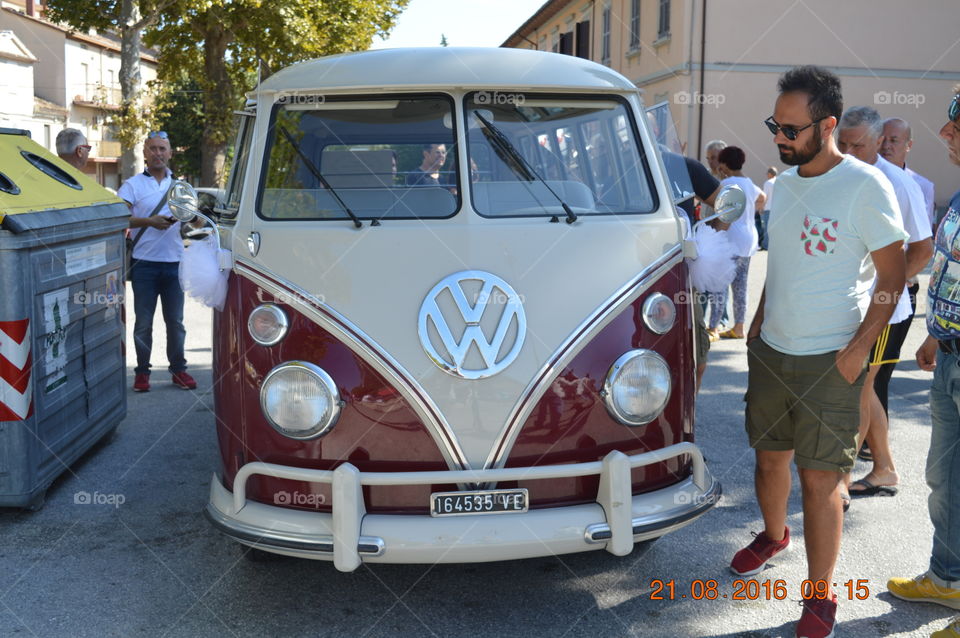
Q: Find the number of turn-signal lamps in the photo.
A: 2